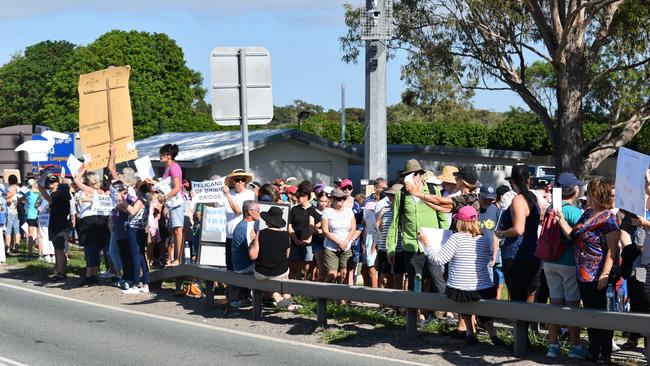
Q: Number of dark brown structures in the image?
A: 1